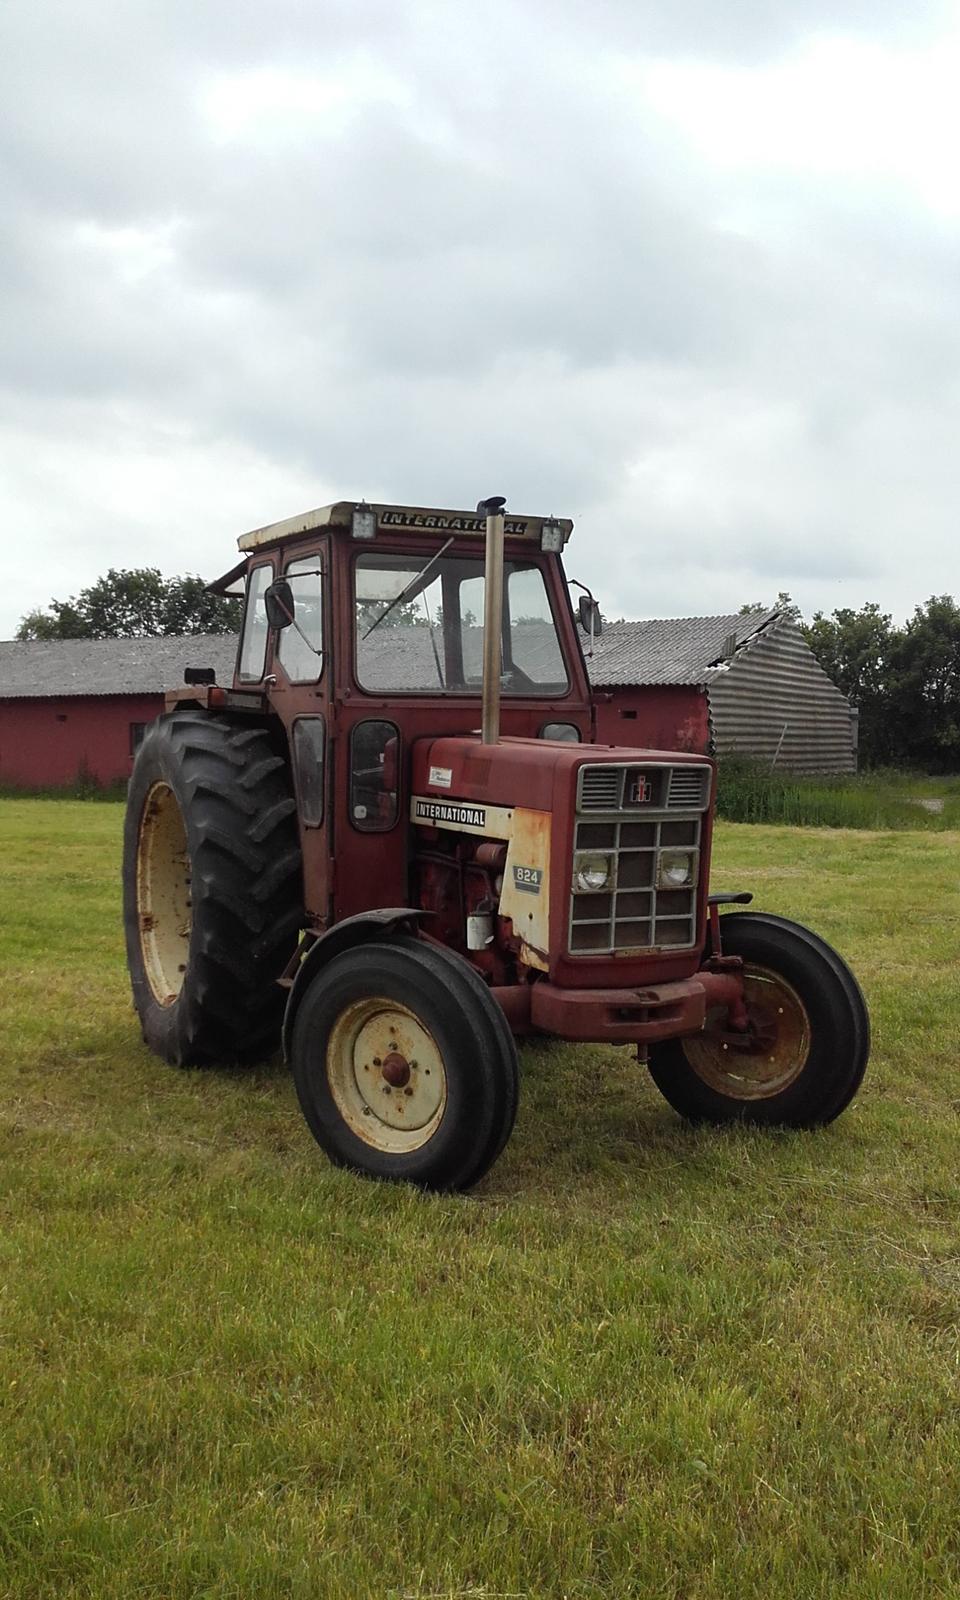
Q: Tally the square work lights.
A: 2